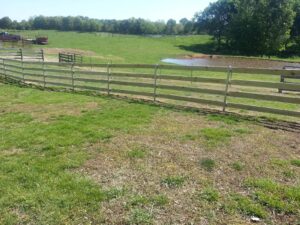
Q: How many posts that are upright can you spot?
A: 7